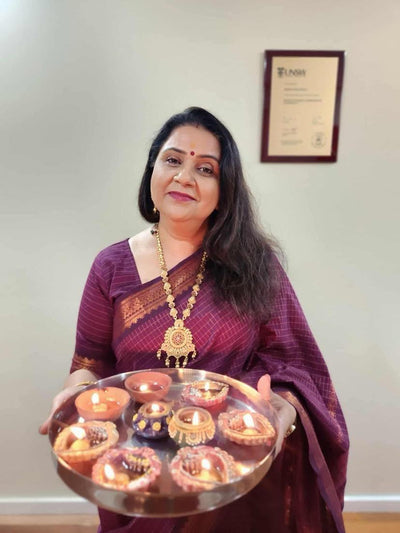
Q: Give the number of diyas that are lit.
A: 9